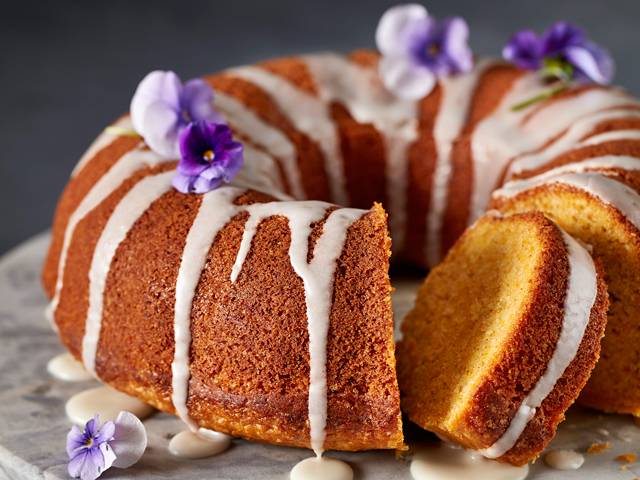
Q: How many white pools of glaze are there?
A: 6